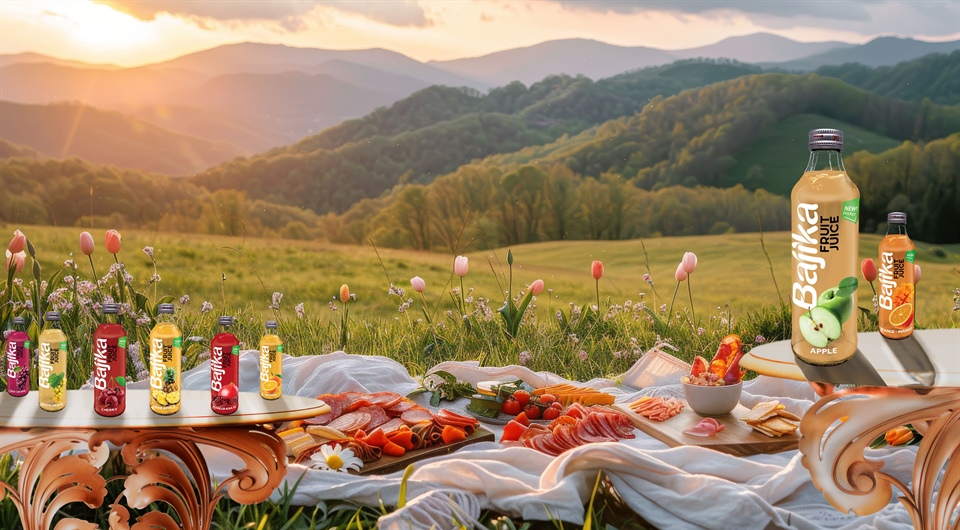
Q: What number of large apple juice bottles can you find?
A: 1